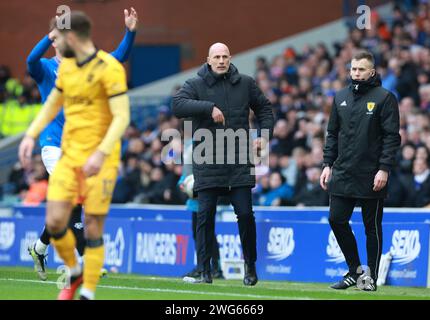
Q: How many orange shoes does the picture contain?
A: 1